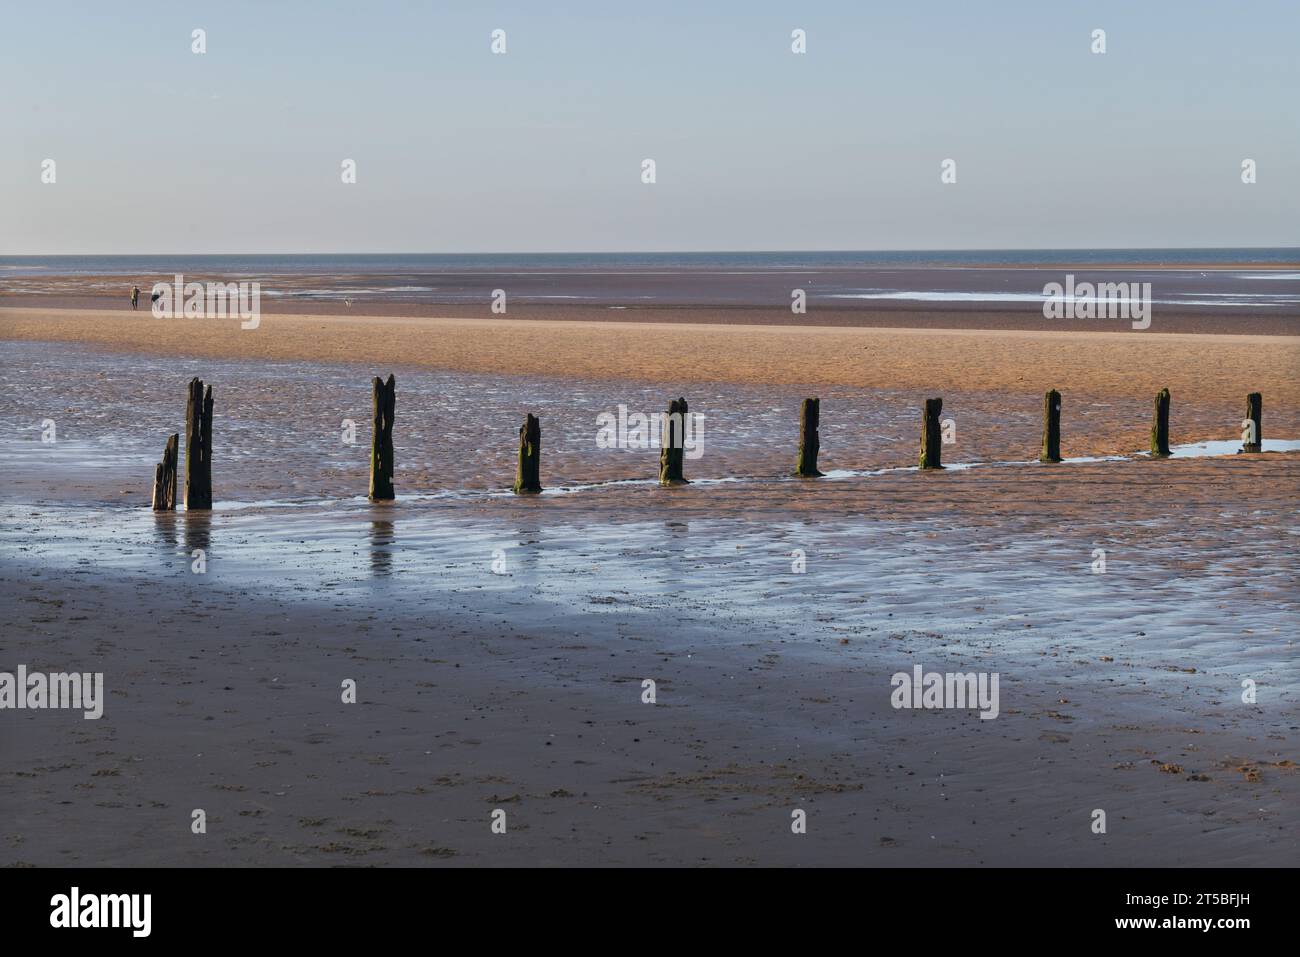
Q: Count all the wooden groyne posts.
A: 10